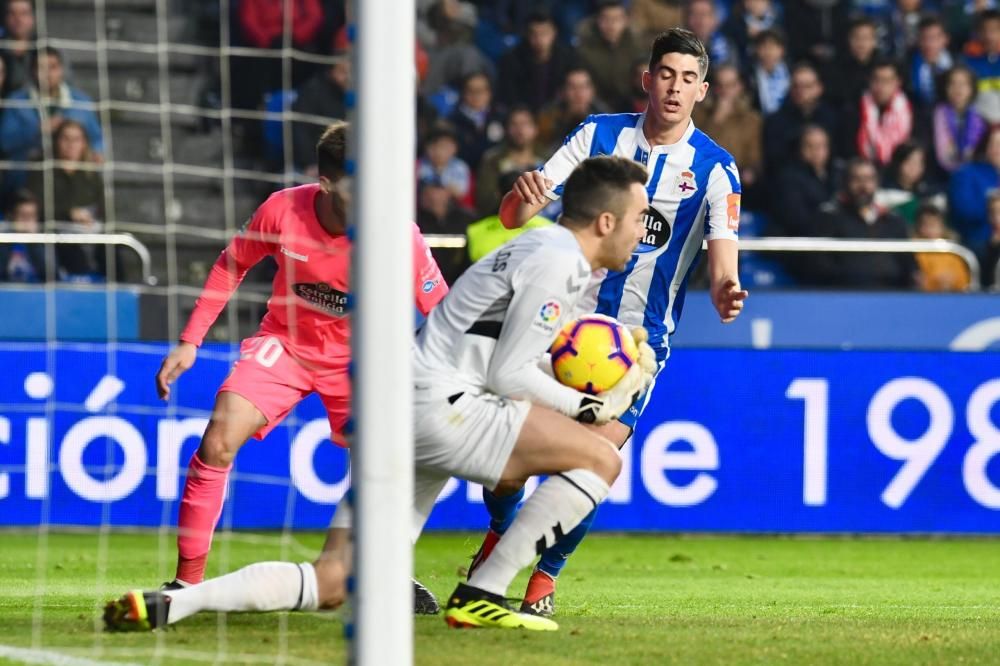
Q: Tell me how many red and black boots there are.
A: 2